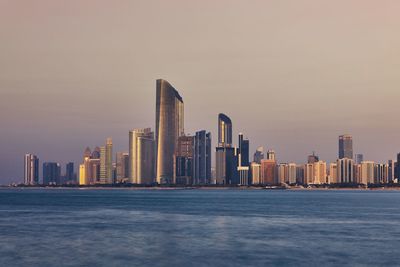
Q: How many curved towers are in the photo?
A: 2